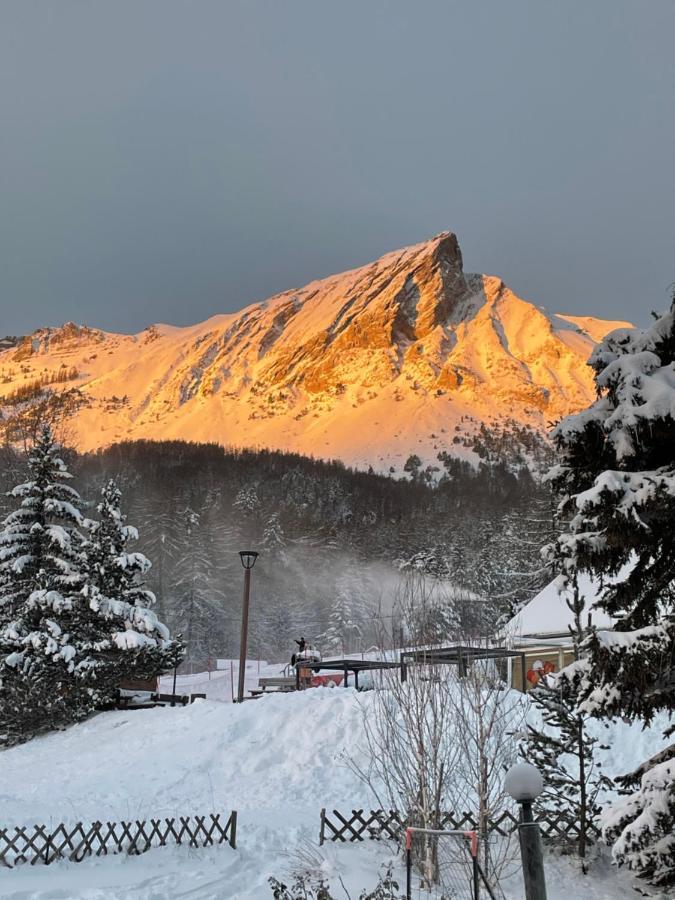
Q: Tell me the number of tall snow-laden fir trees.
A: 3